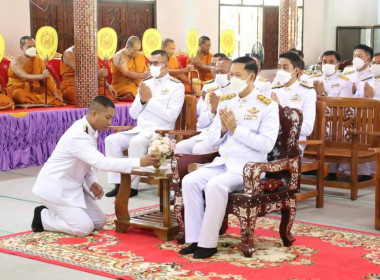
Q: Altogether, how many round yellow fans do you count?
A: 6